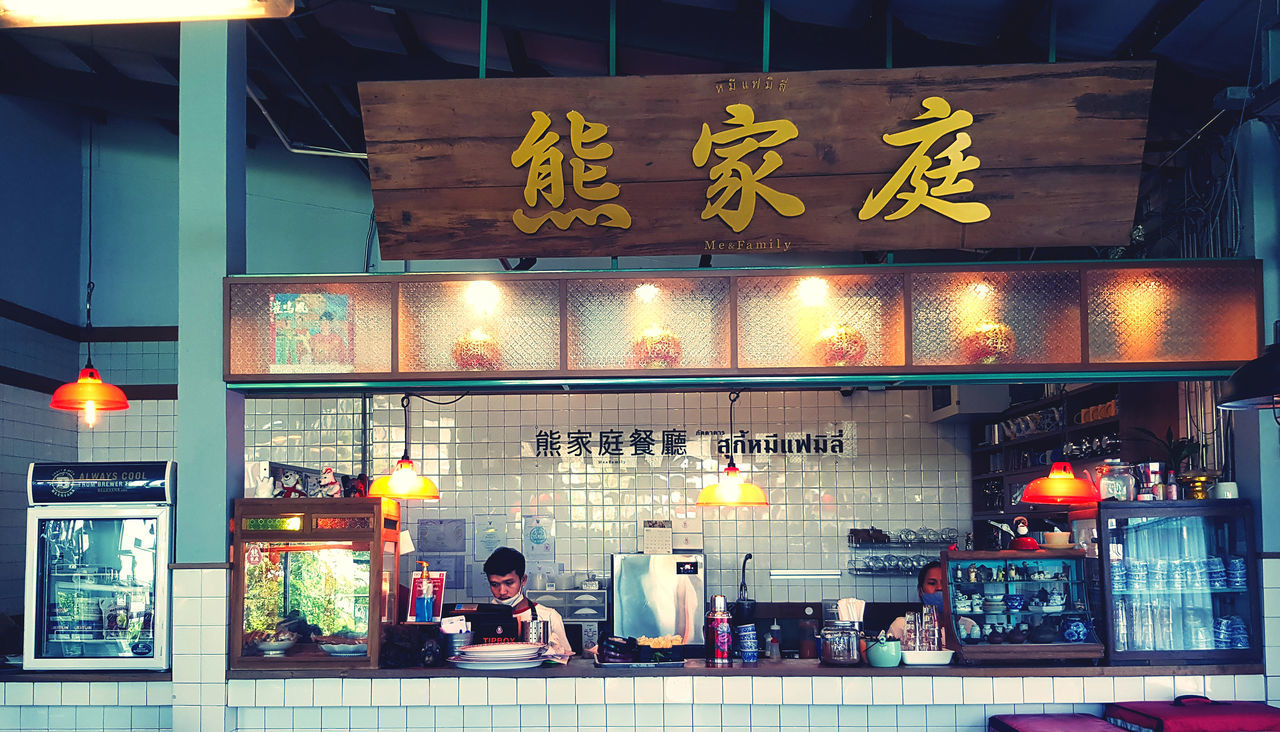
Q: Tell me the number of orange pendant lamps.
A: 4